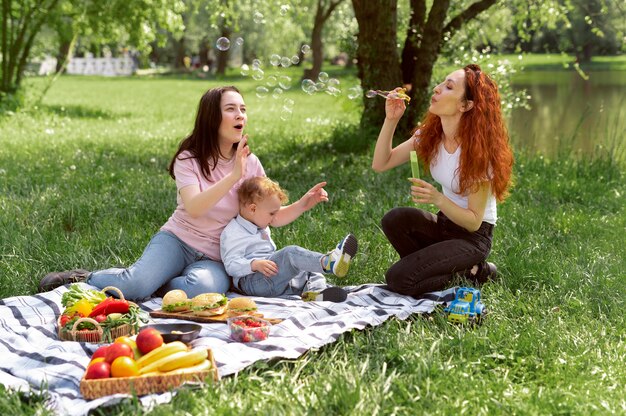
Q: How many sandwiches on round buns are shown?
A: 3